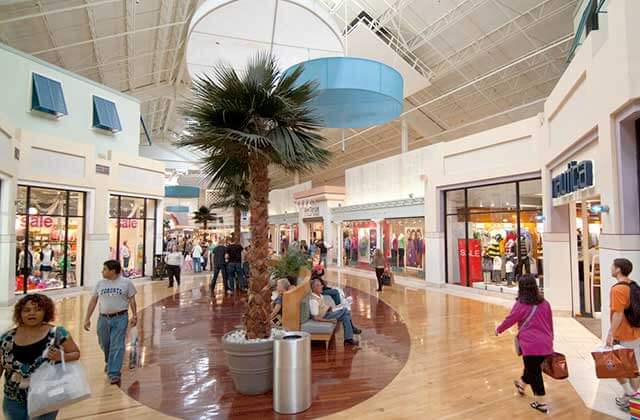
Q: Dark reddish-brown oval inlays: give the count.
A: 1